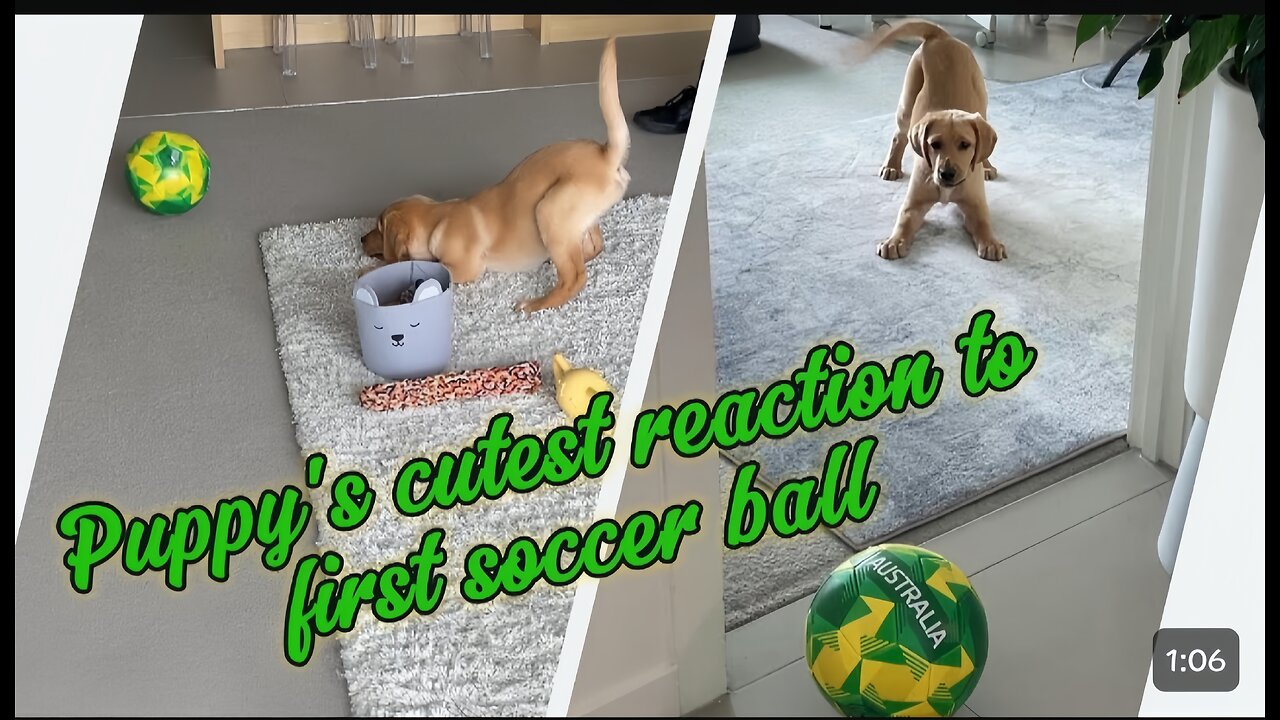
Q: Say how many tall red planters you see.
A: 0